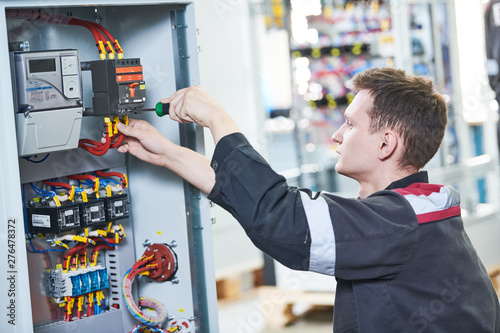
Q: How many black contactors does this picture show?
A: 3